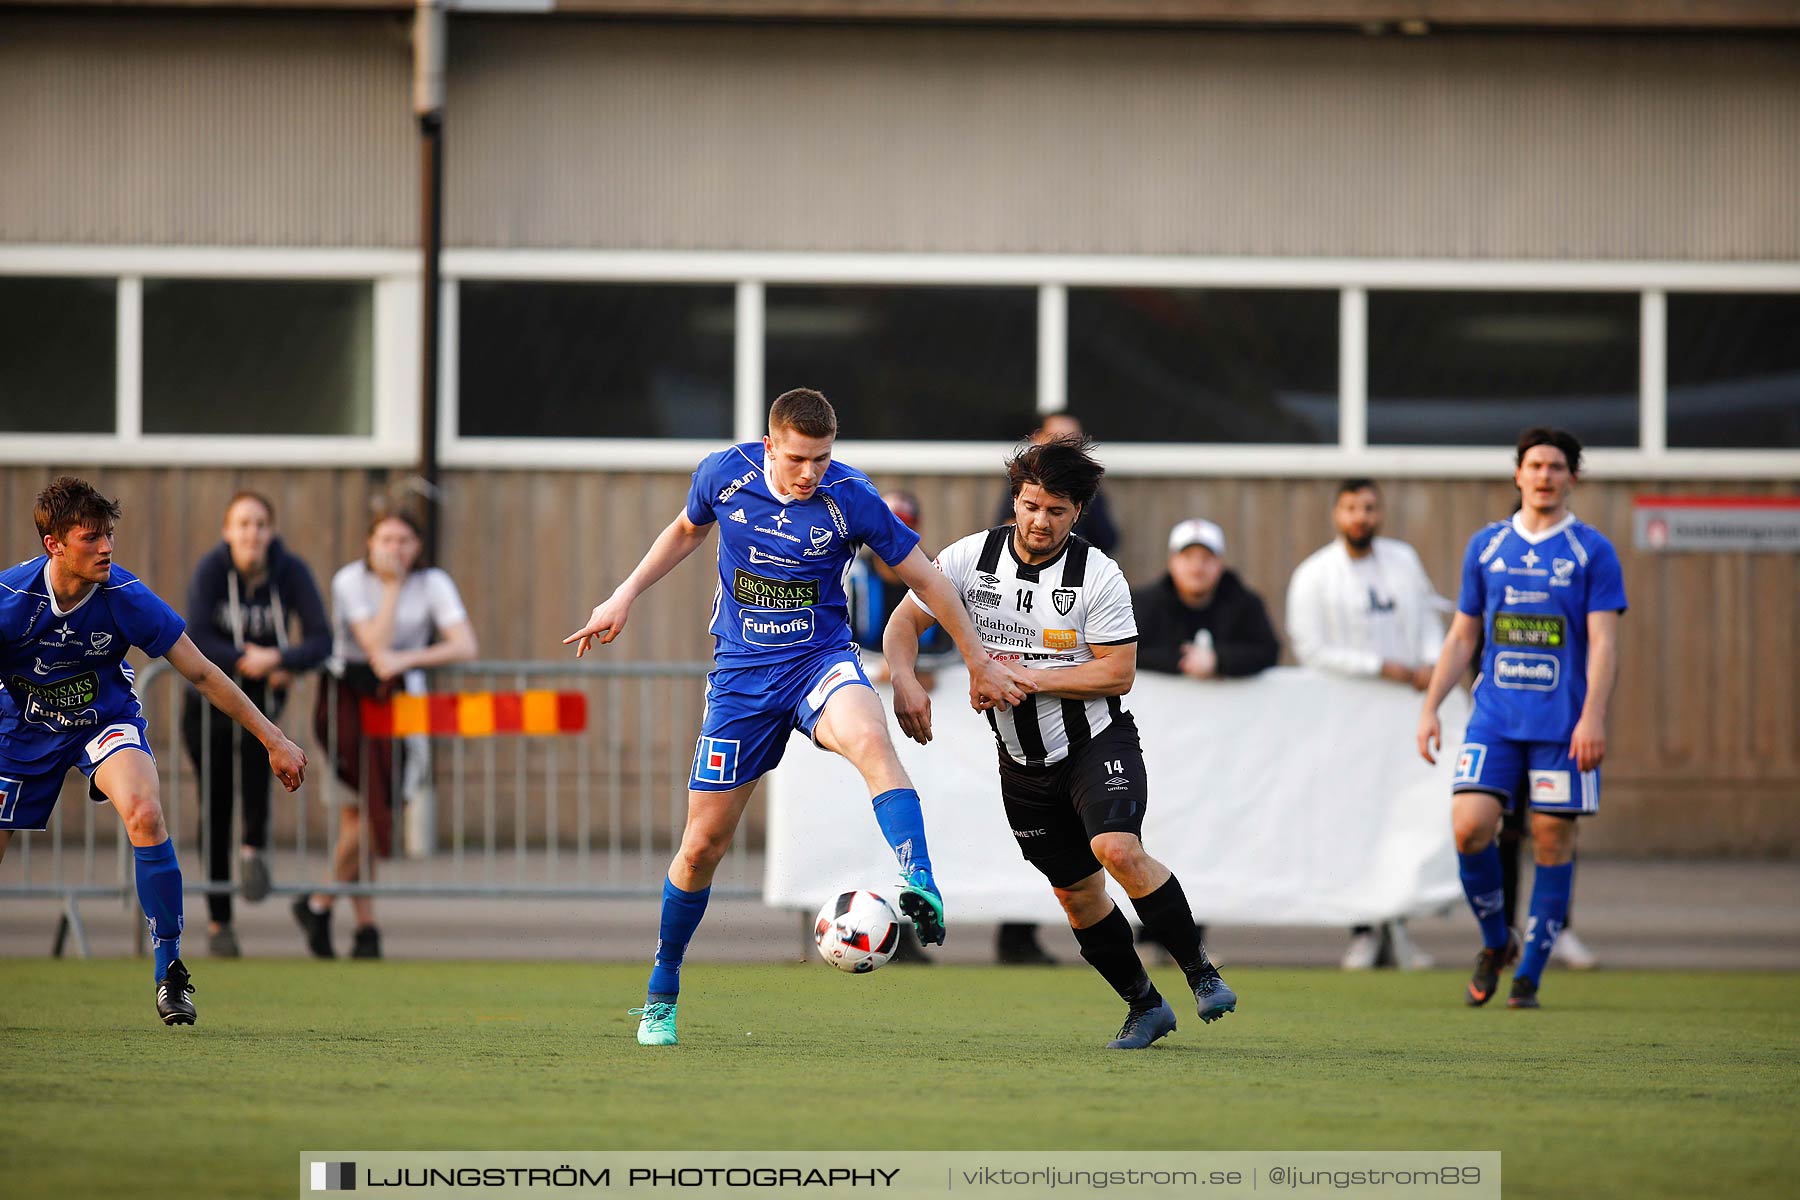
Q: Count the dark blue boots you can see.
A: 2